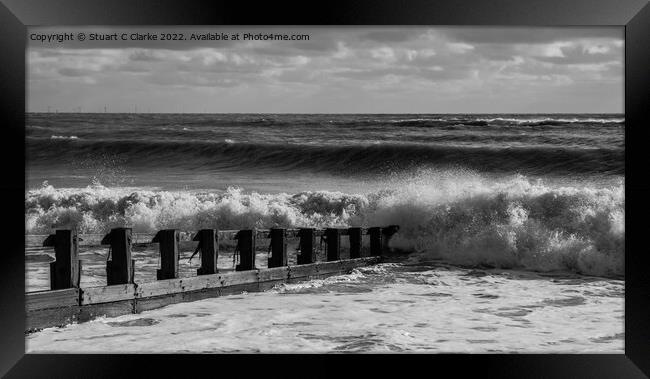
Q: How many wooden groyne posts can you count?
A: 10